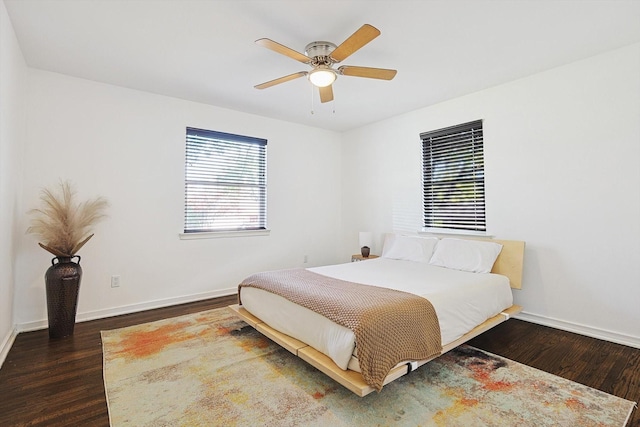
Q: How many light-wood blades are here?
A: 5